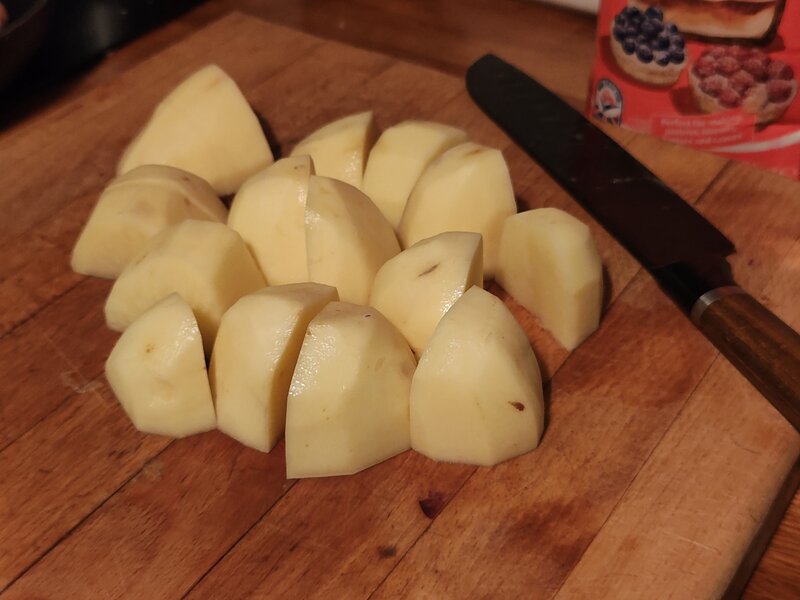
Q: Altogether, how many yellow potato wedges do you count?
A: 14